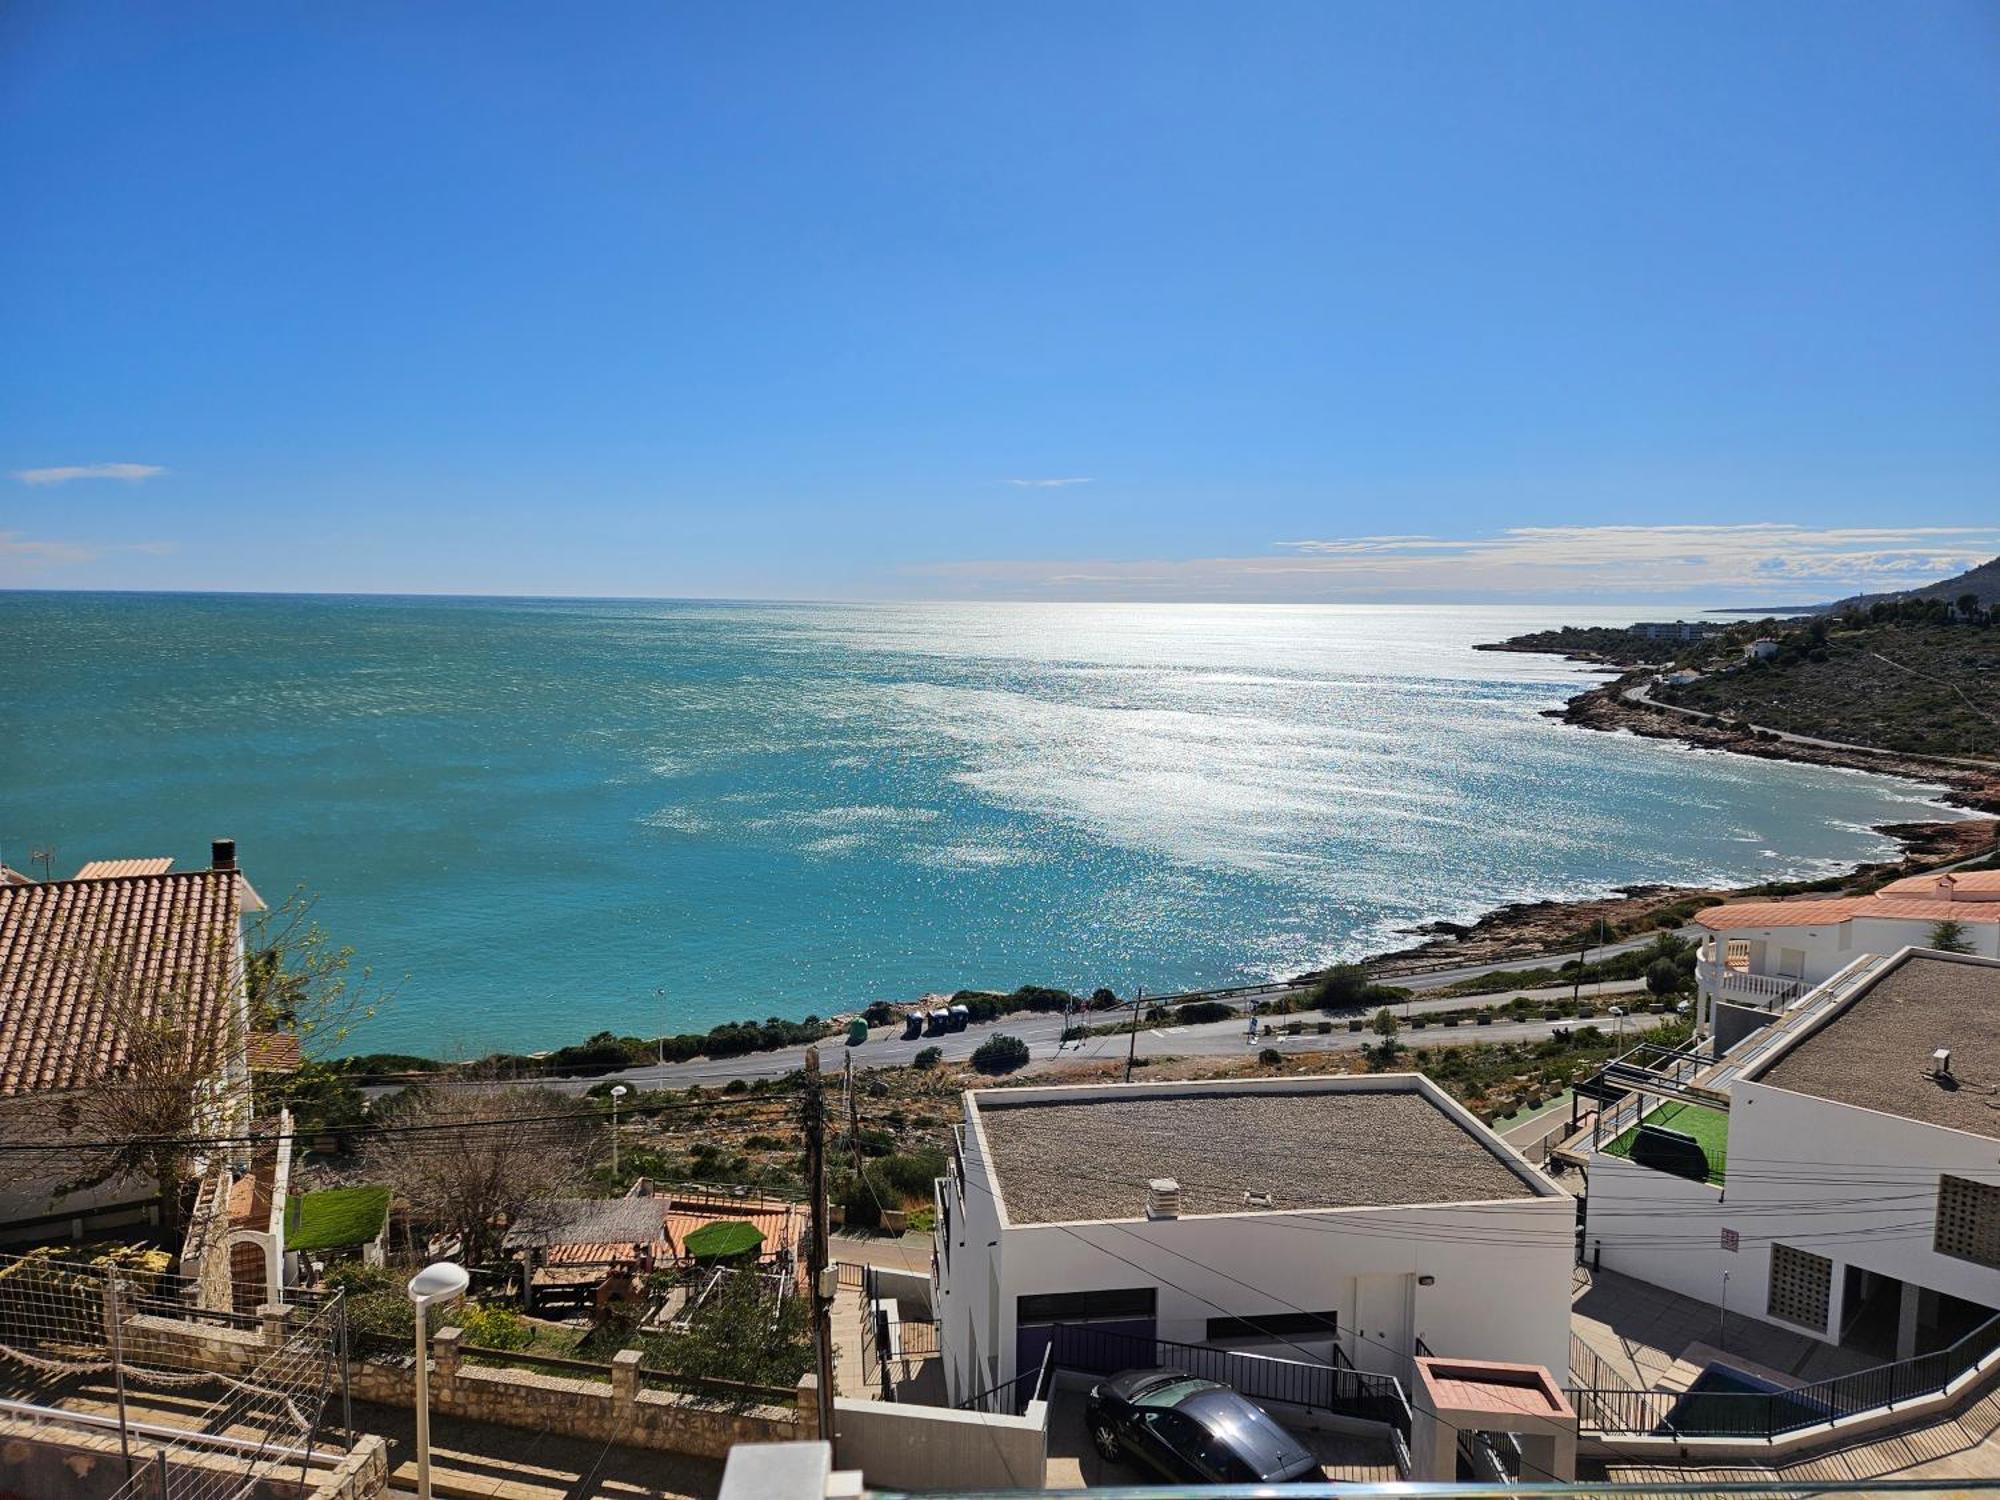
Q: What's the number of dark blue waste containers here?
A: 3